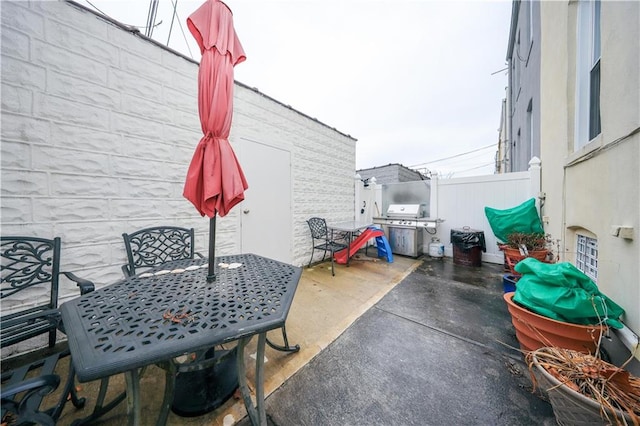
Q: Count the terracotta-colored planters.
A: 2